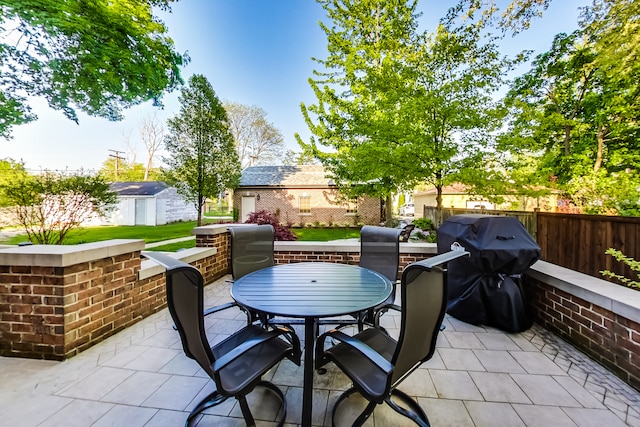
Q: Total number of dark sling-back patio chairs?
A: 4